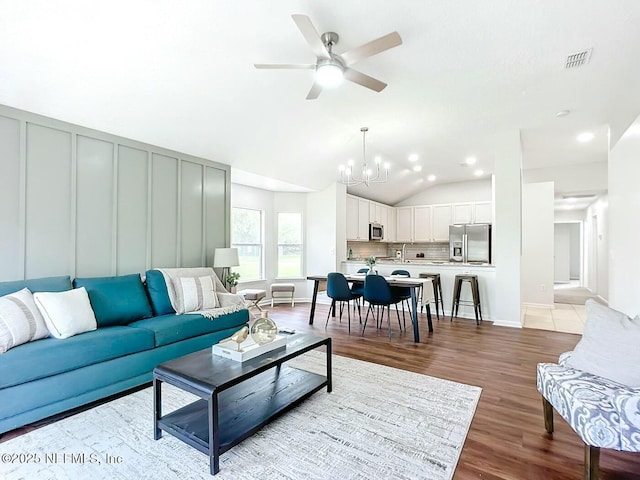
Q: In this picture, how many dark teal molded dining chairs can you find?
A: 4